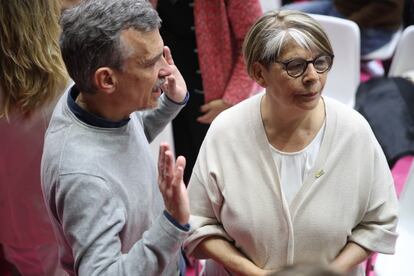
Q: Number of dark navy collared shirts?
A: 1